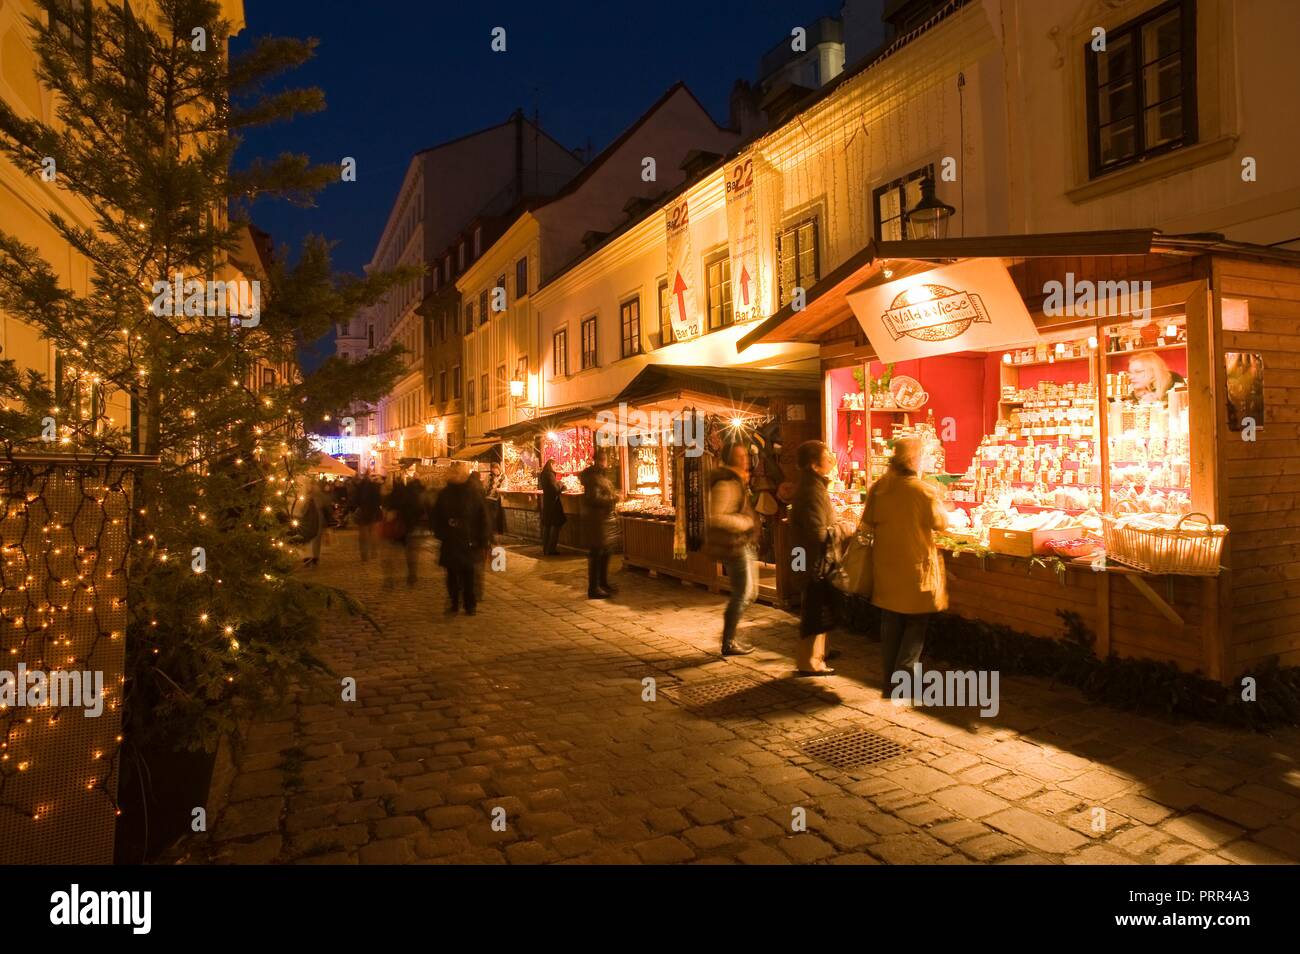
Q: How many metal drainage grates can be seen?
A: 2